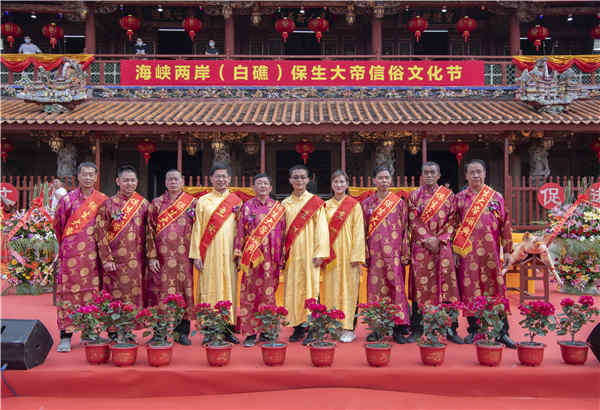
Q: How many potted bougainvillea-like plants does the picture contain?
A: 11